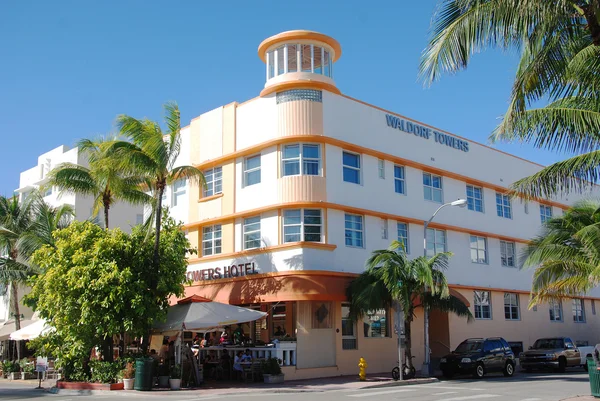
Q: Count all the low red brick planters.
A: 1